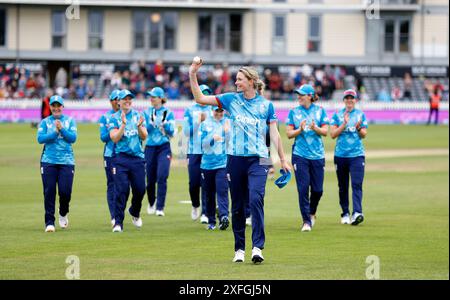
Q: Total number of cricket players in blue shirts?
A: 9